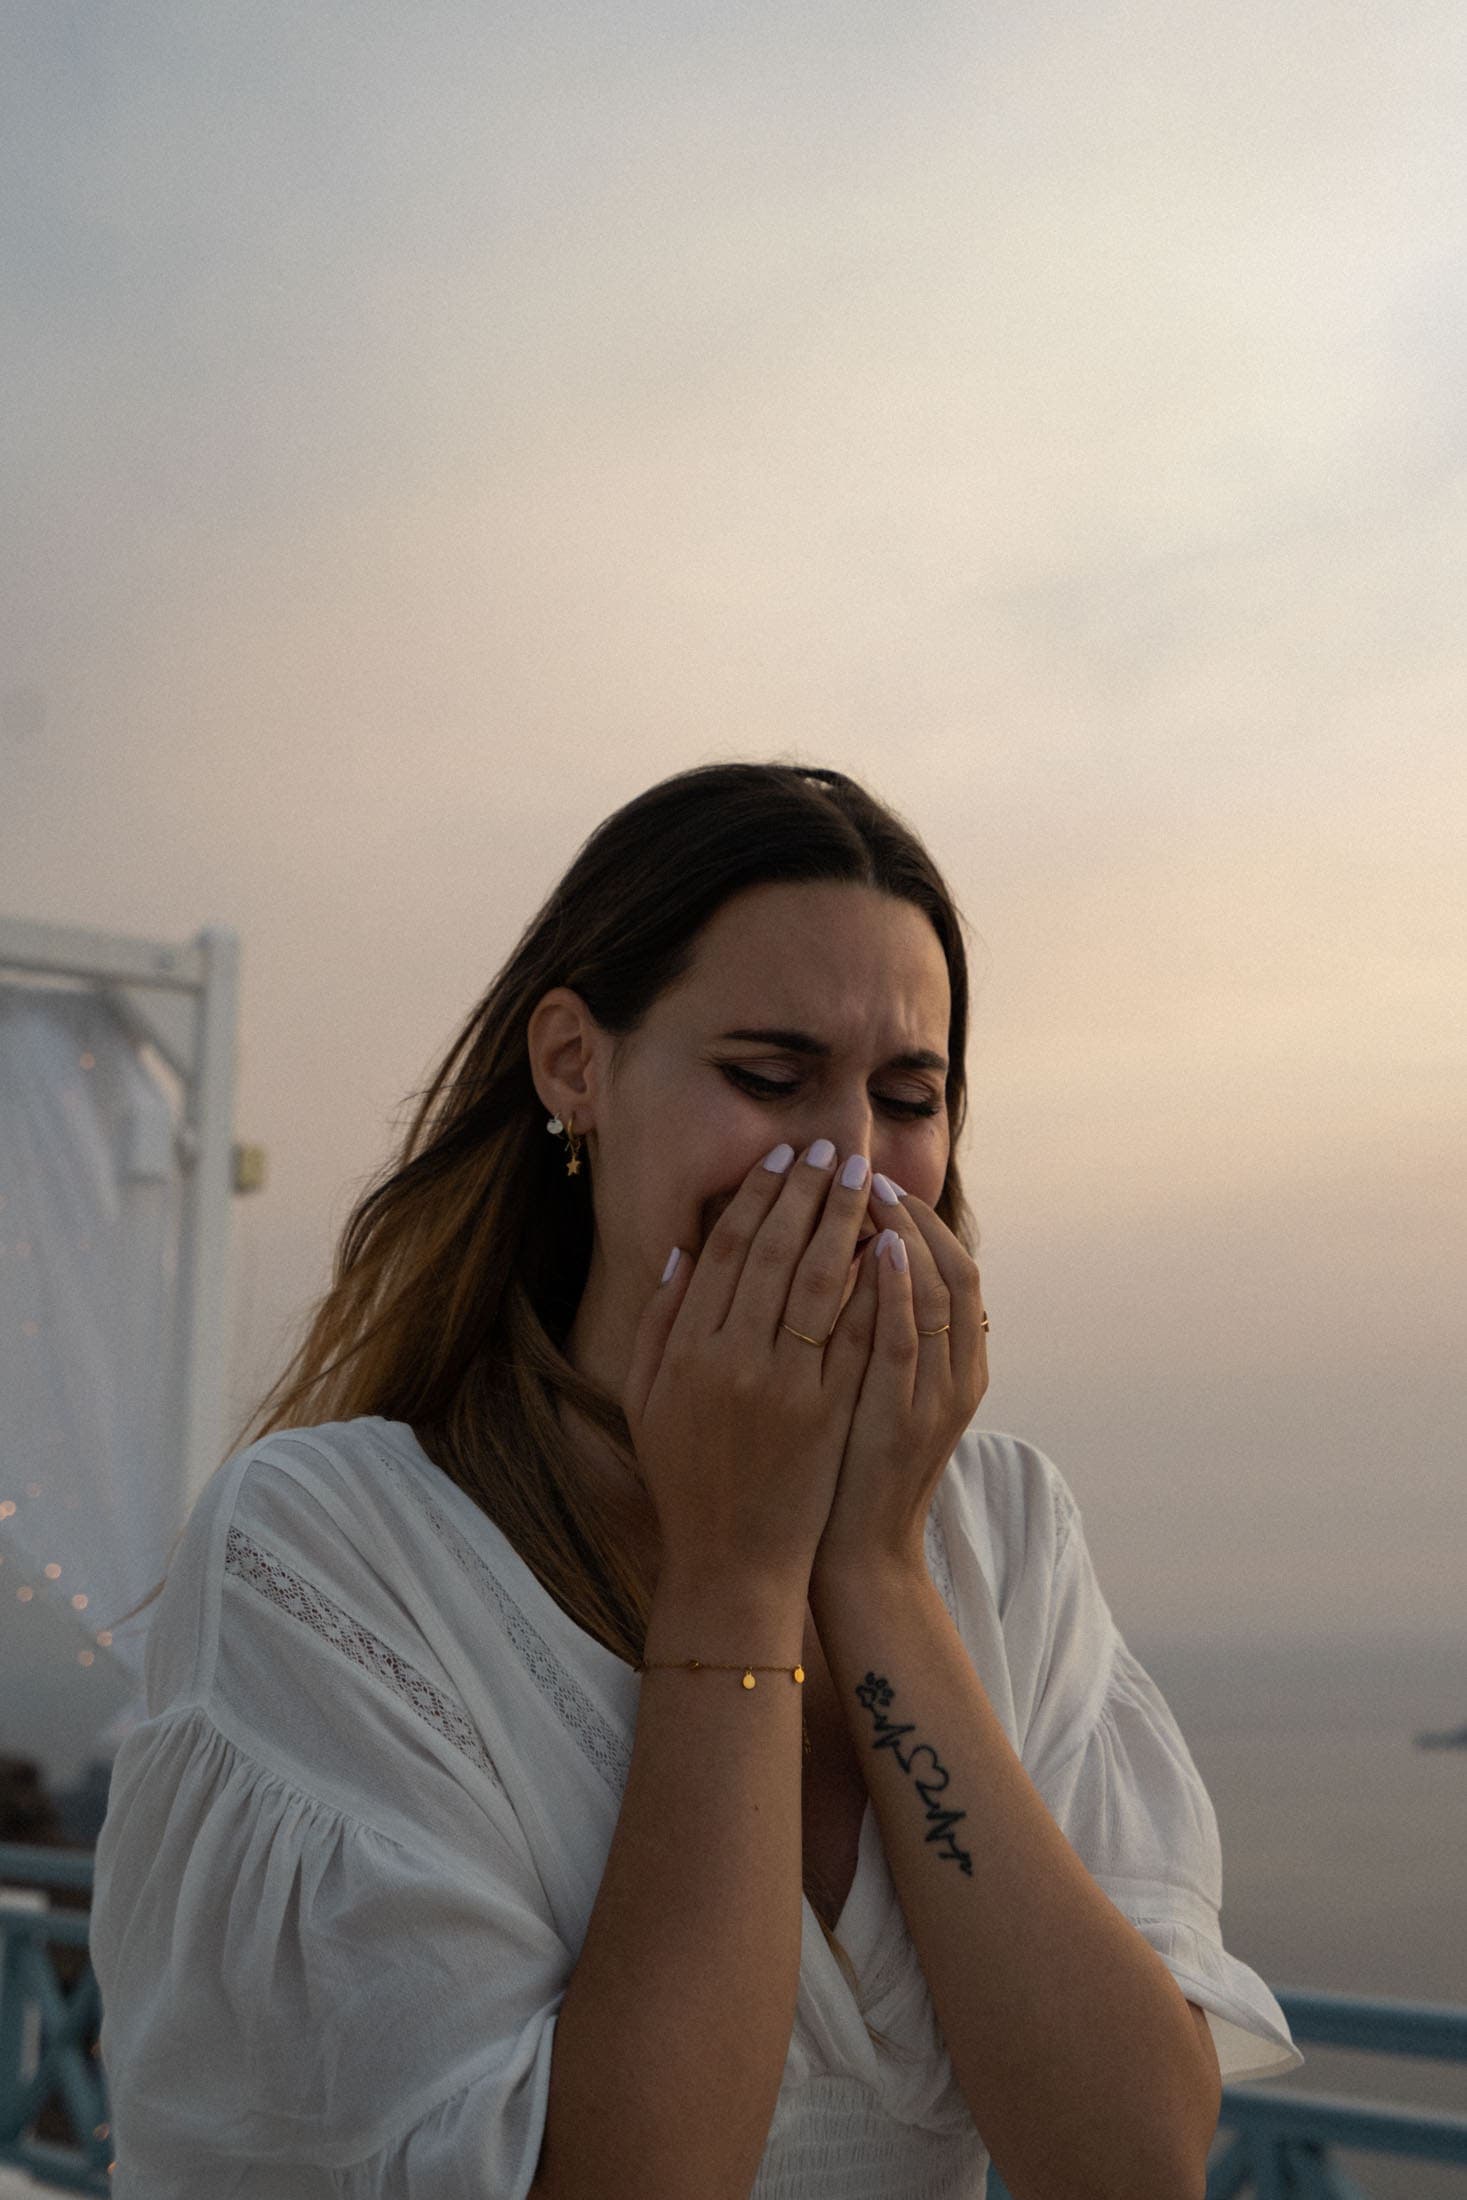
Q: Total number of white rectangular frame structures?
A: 1